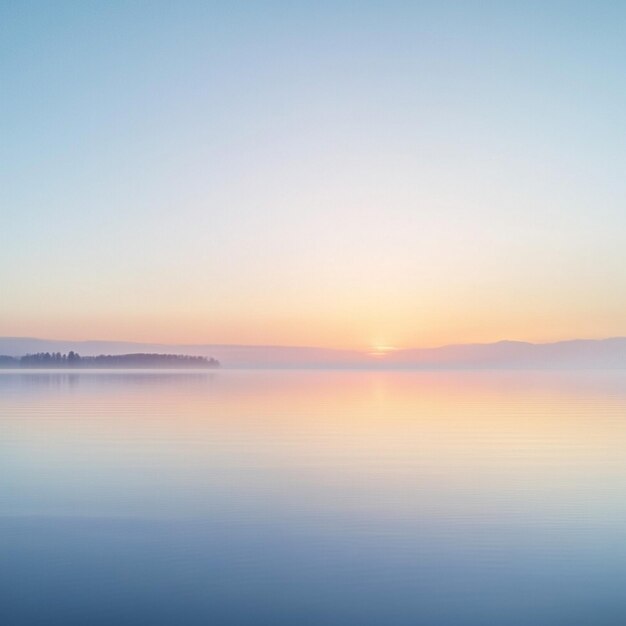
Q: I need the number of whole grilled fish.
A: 0